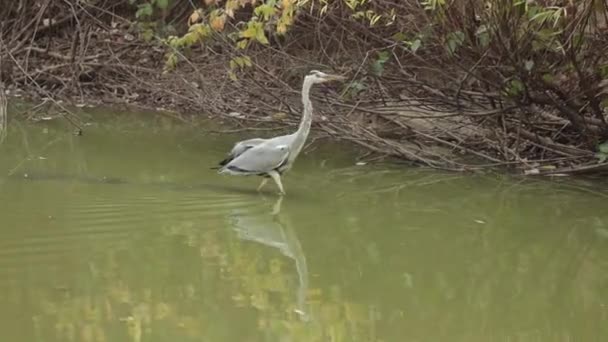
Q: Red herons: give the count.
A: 0